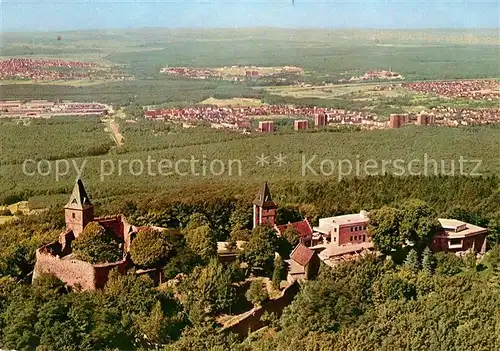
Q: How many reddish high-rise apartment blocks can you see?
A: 5